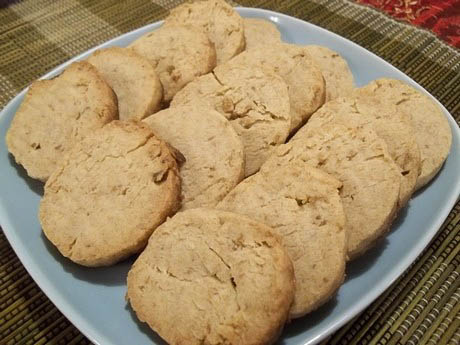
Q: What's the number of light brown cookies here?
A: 15